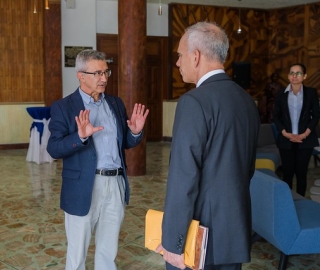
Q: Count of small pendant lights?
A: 4